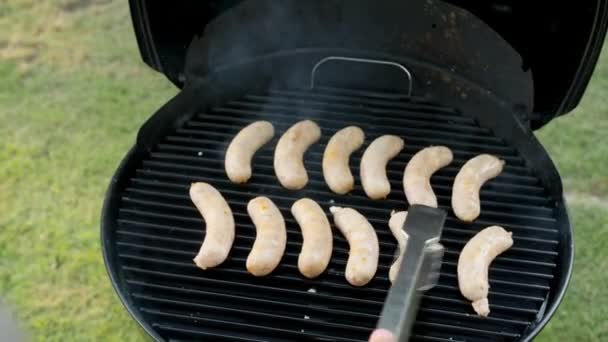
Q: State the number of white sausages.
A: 12